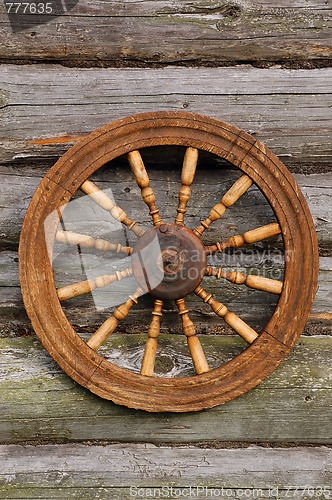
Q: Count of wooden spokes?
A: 12